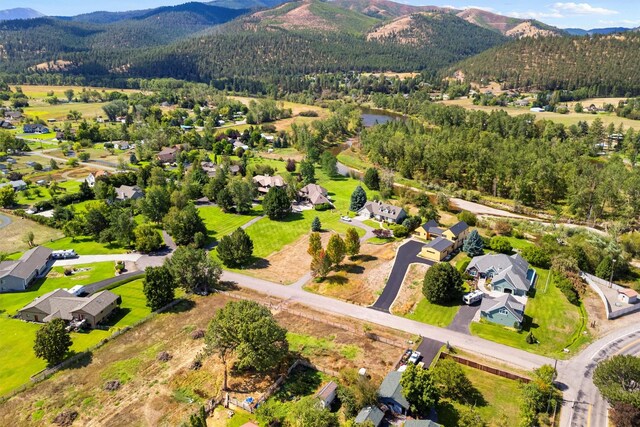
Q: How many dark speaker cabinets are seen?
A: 0